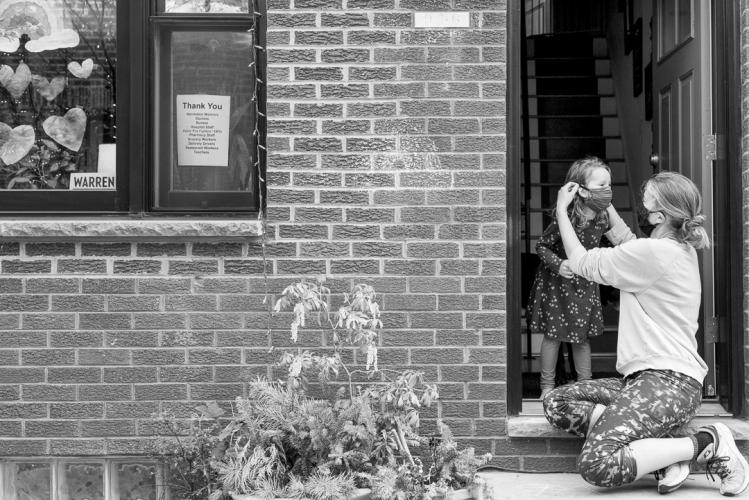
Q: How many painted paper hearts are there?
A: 5